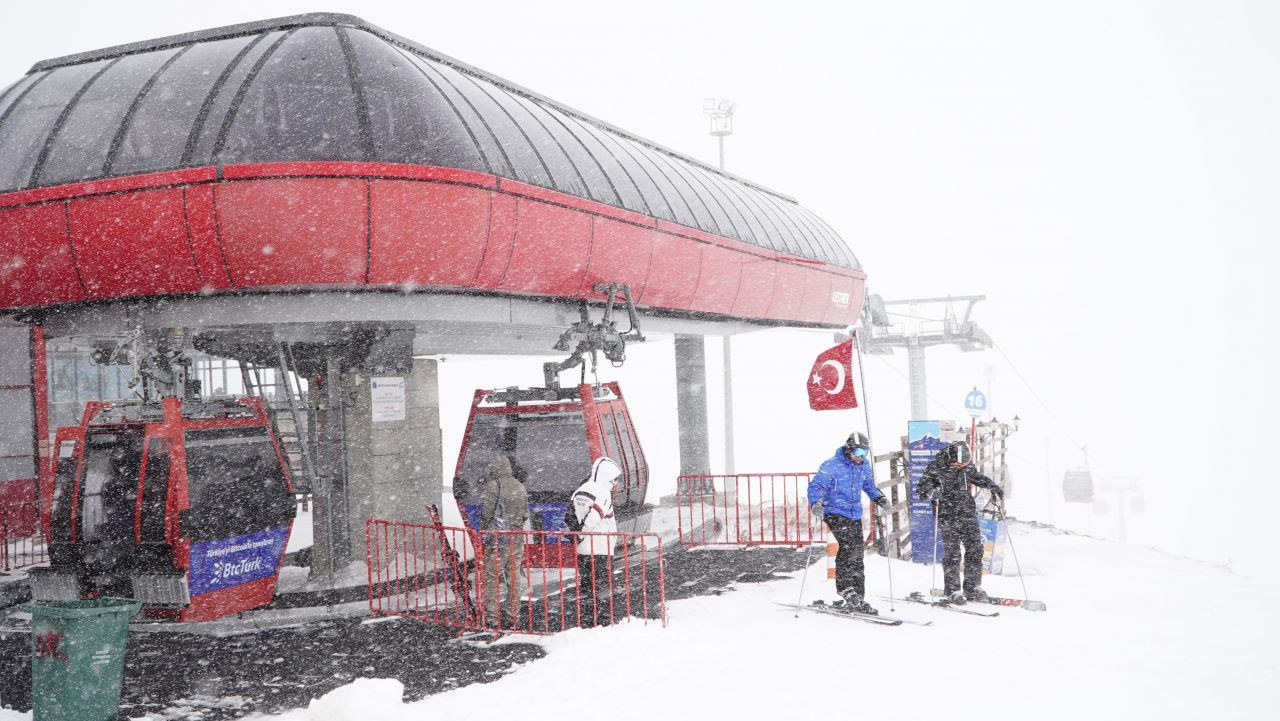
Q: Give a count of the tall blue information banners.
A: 1